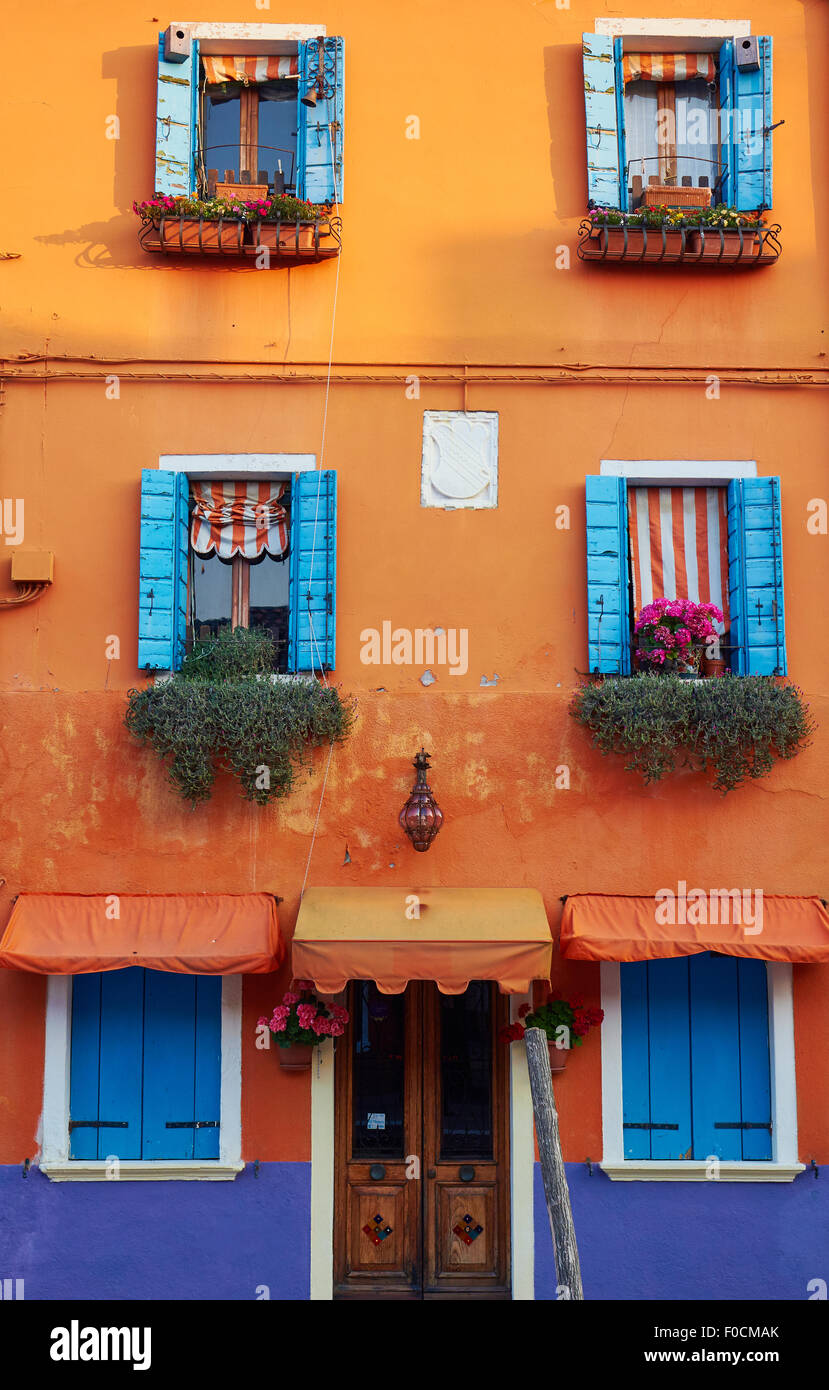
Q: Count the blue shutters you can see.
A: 12